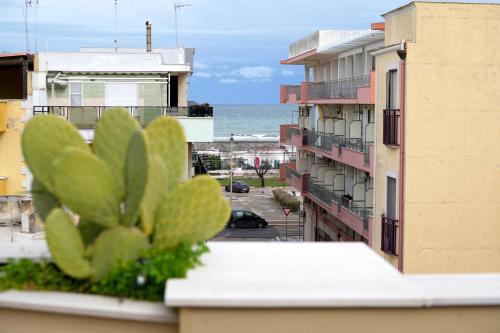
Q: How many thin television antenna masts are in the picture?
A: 4